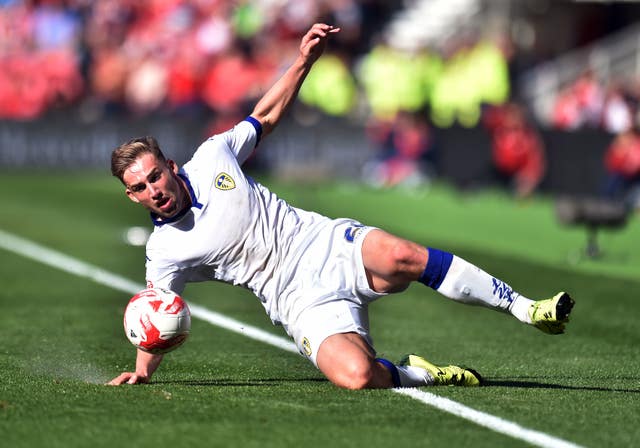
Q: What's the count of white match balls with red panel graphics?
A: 1